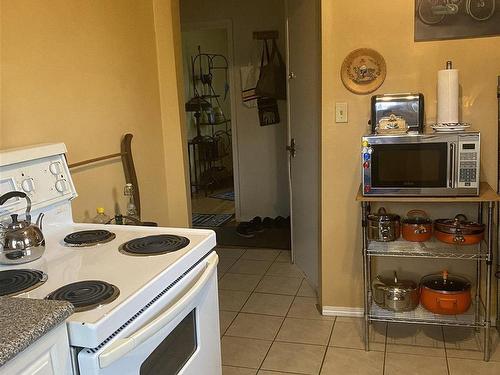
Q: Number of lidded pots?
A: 5